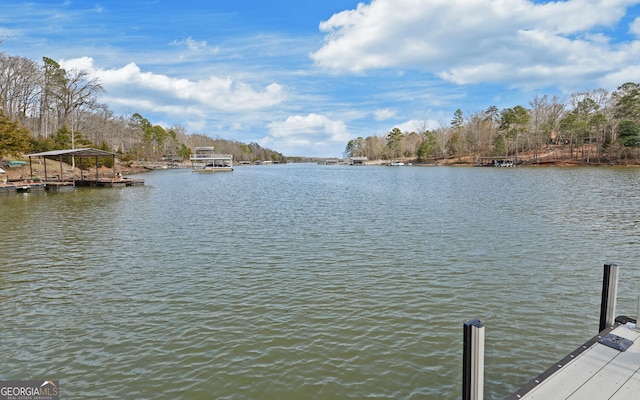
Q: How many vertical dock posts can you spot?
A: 2